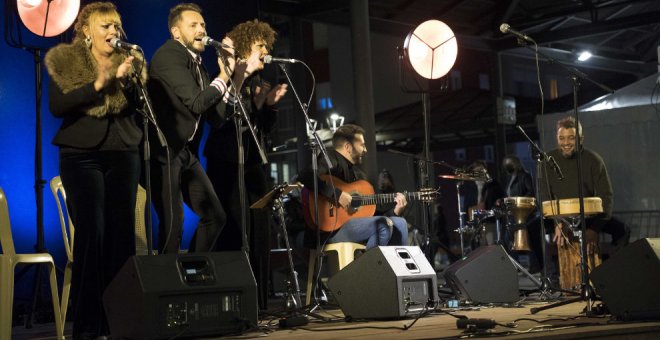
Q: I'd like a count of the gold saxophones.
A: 0